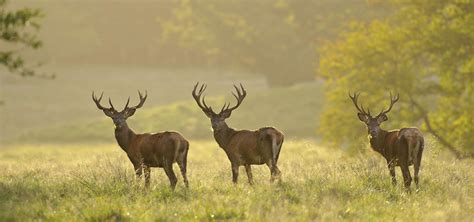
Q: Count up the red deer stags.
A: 3